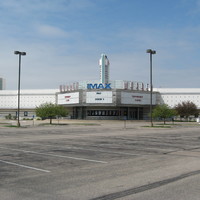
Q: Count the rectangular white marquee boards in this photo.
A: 3